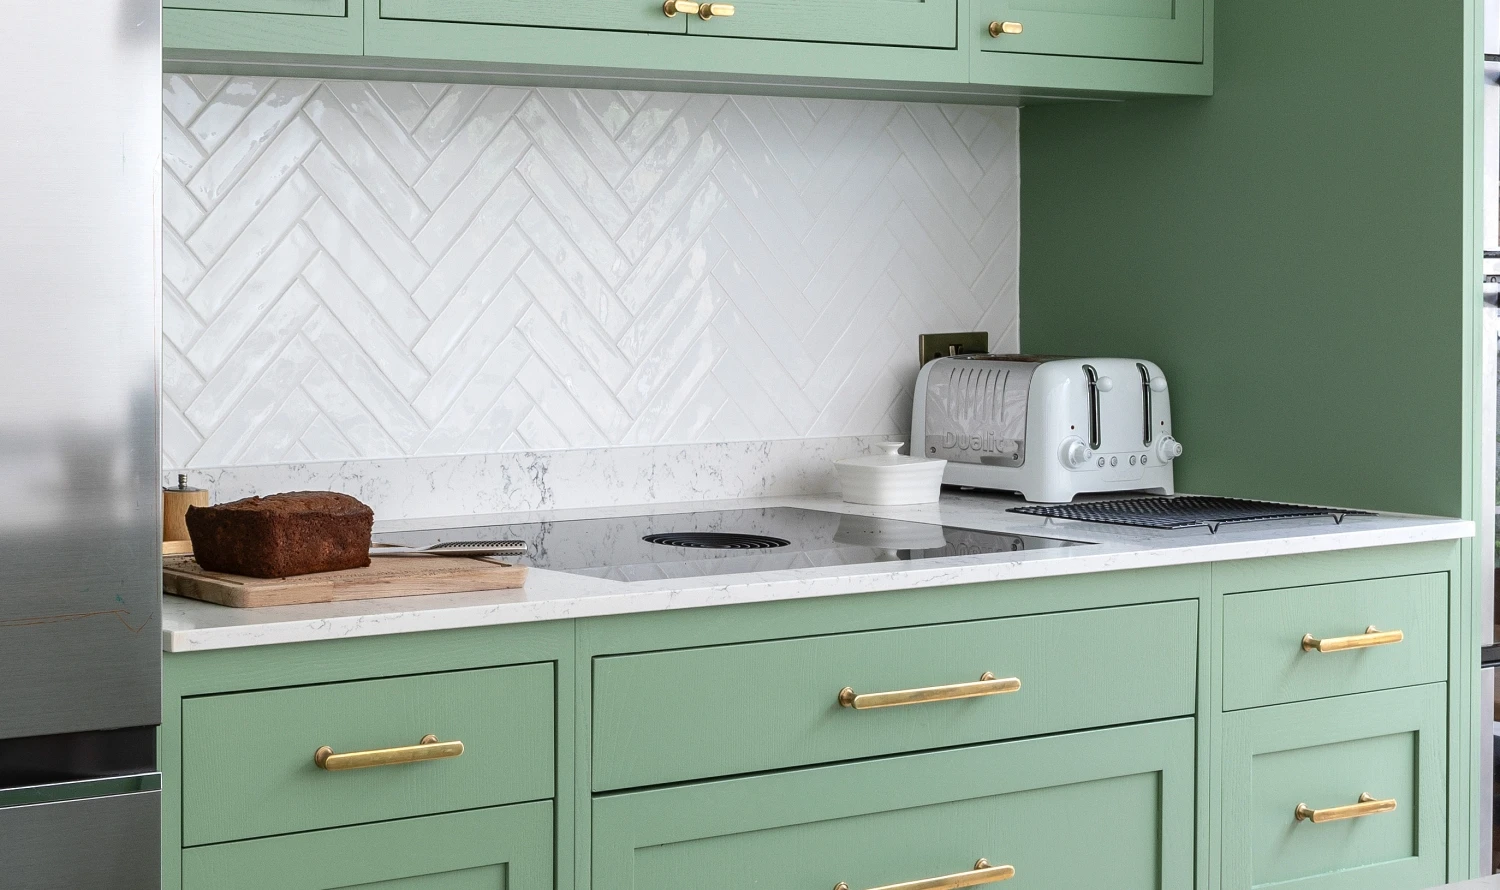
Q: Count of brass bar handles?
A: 5